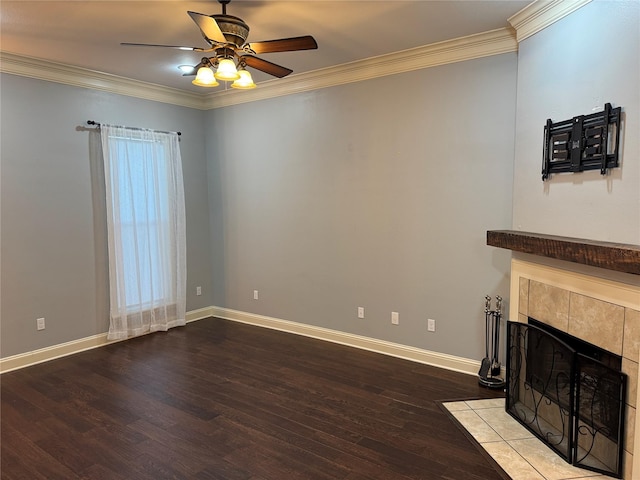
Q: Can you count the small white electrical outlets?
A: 6